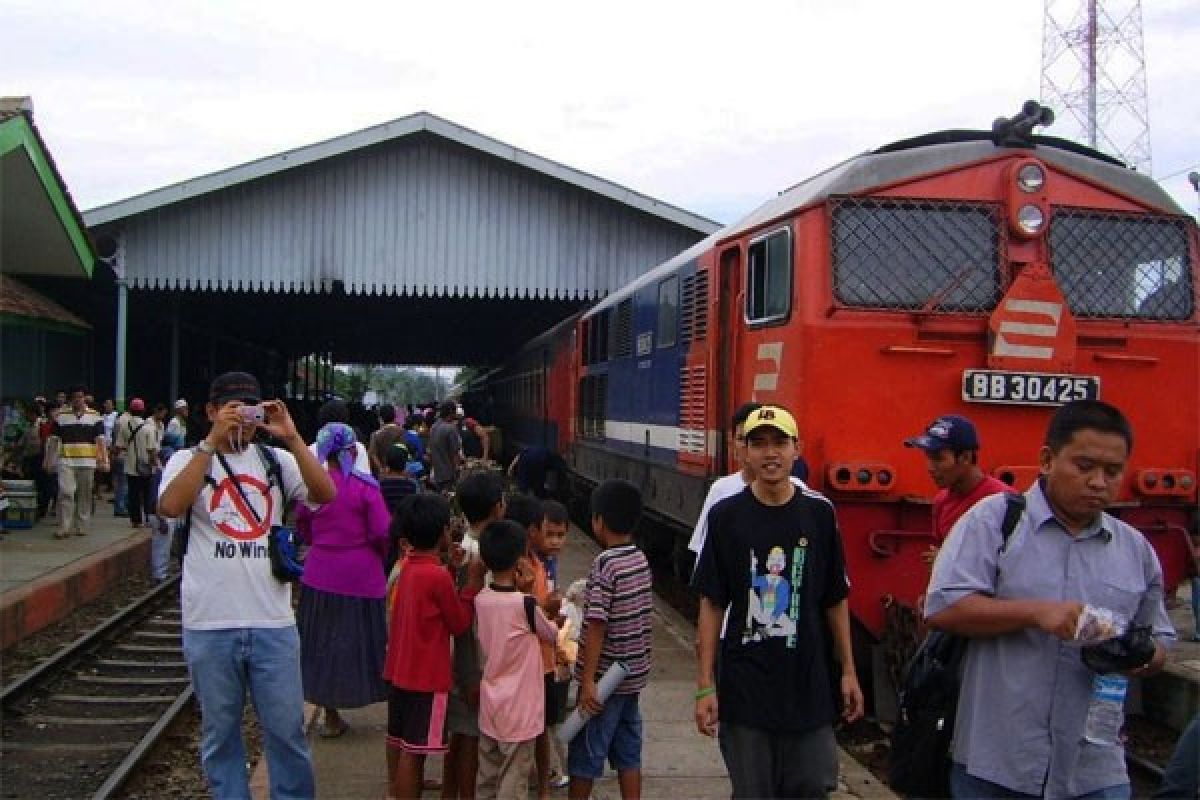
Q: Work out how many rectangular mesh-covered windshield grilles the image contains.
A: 2